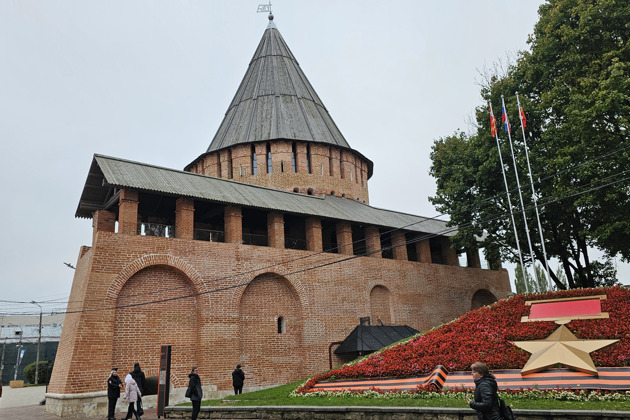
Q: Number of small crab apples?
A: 0